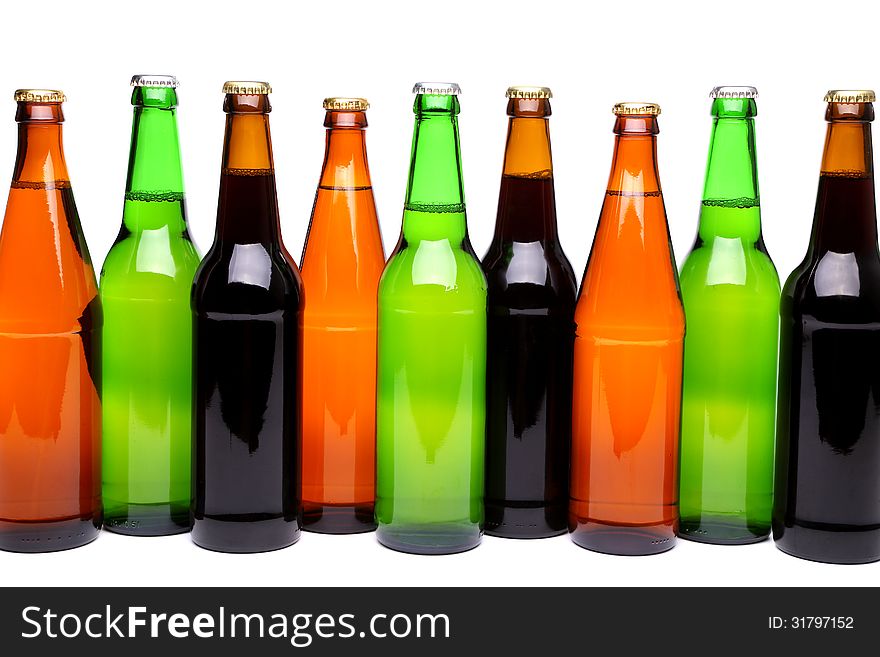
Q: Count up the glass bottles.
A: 9